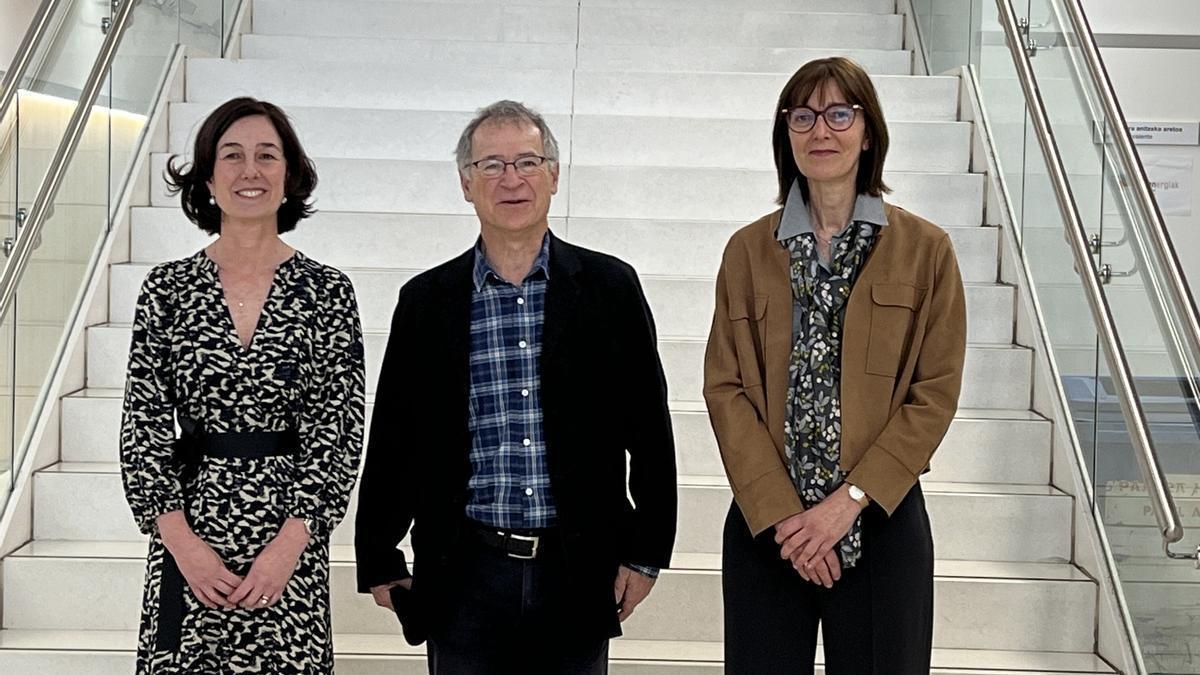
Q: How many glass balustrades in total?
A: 2